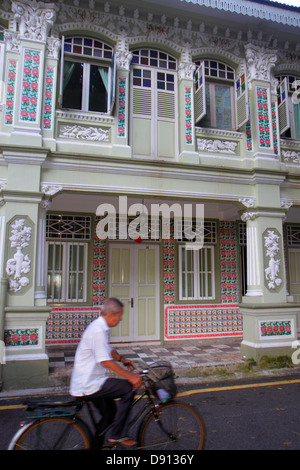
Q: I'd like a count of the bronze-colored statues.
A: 0